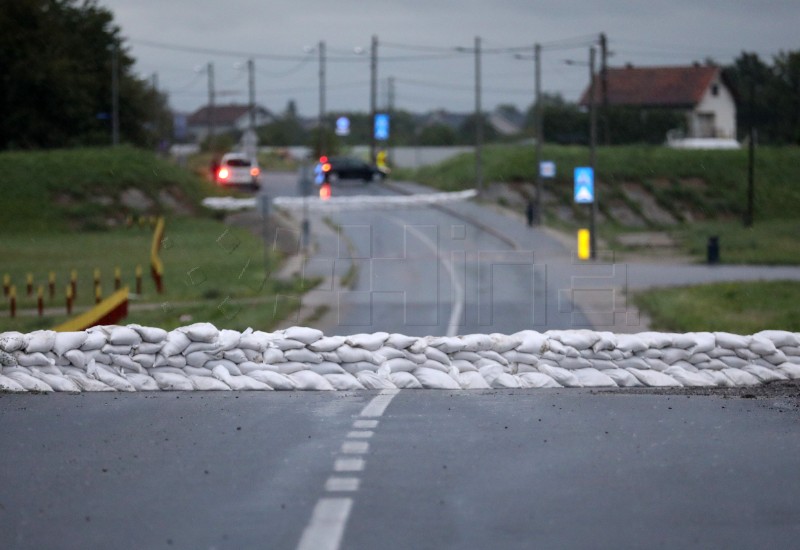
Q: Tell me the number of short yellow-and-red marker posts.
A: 11